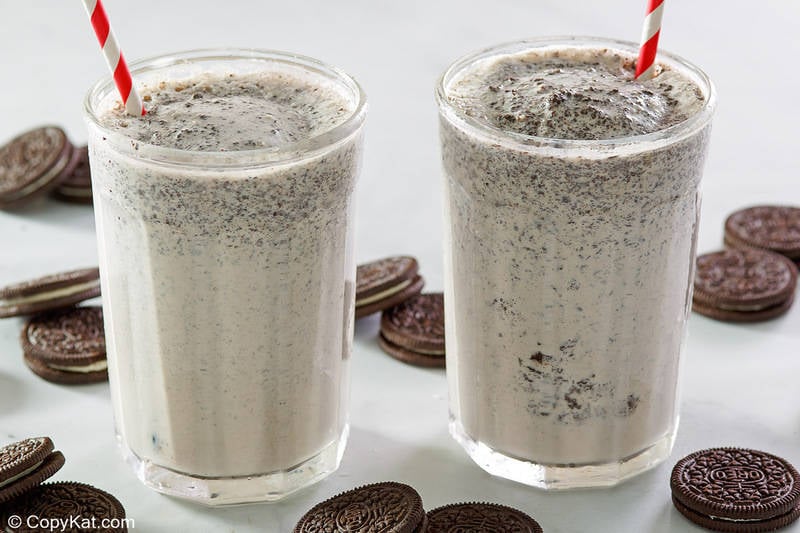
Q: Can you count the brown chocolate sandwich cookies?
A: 13